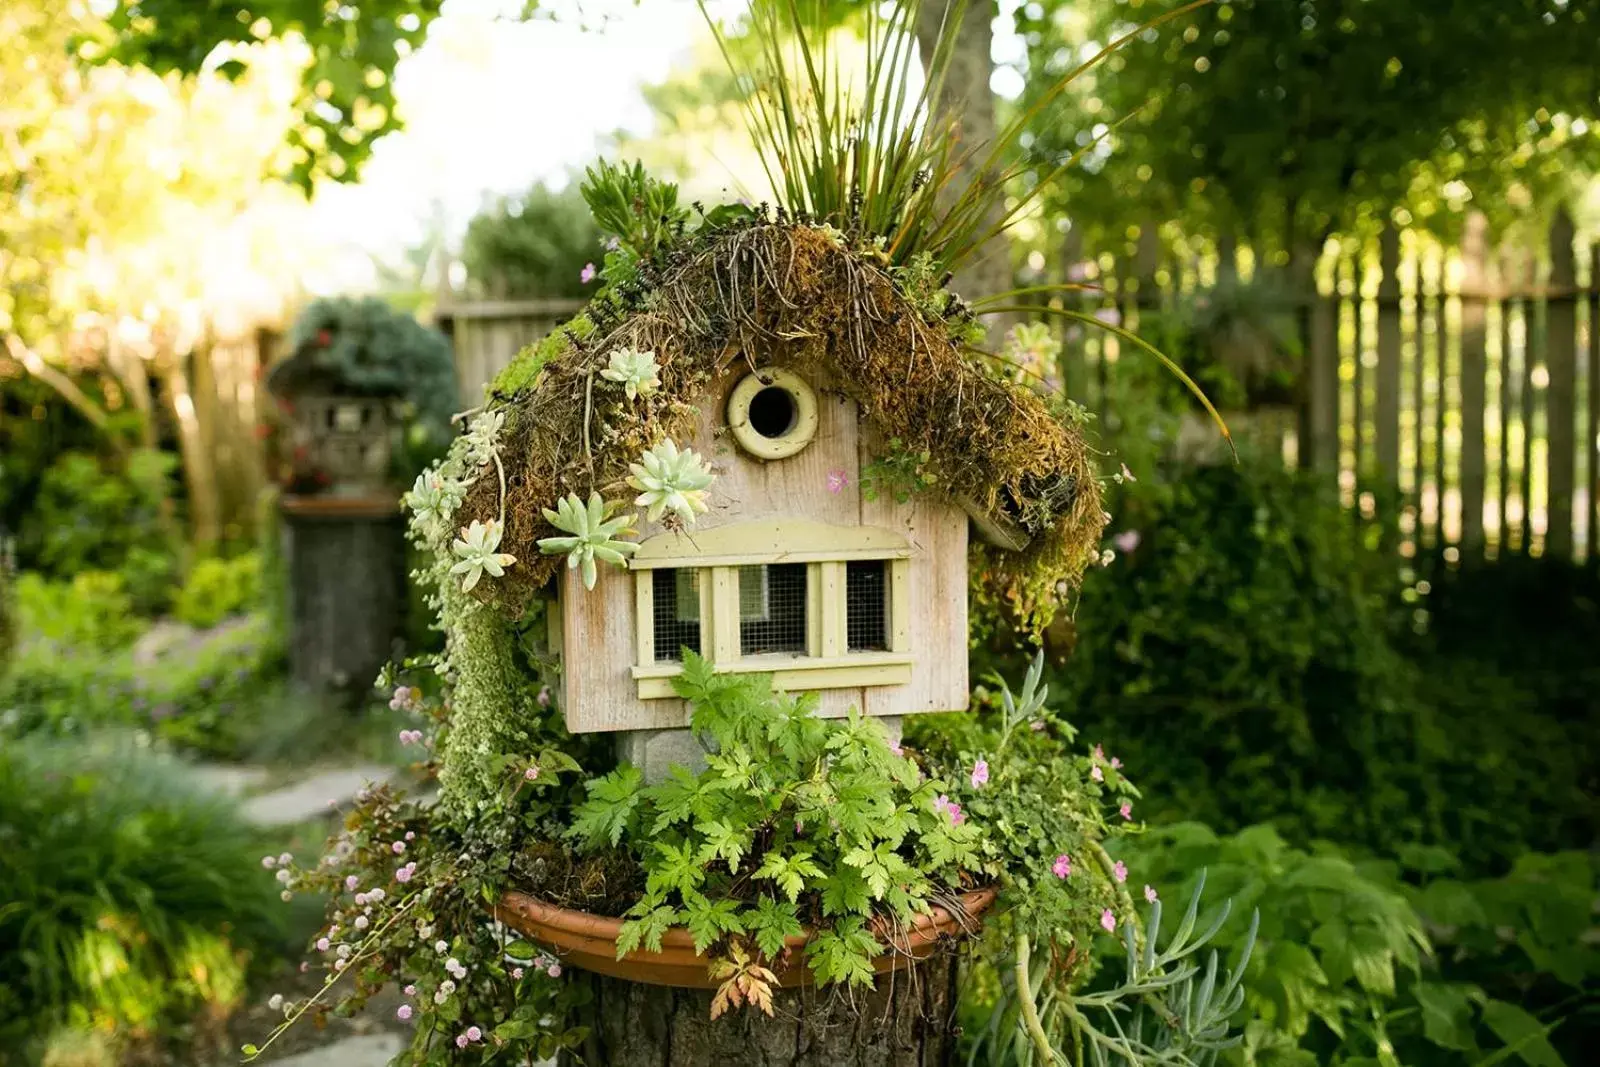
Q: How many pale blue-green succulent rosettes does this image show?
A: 6